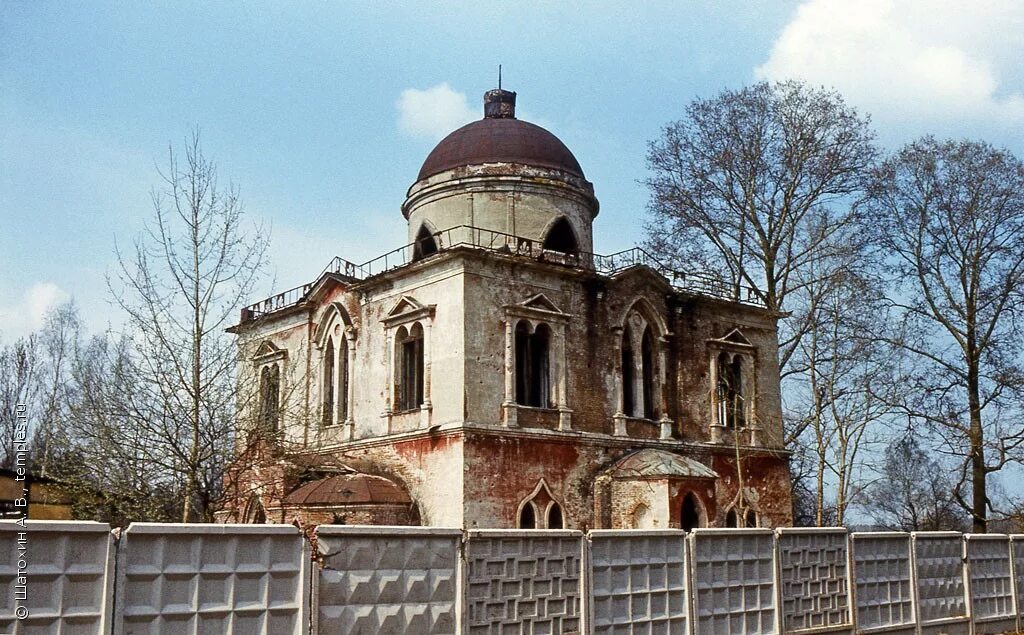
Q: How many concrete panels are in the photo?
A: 11